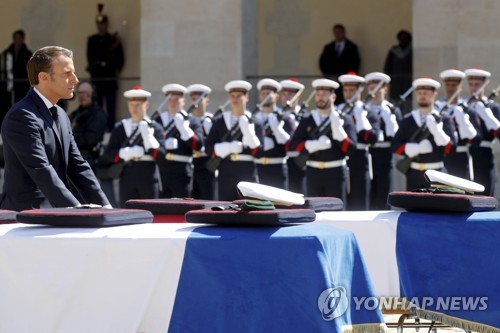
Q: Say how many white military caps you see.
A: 14